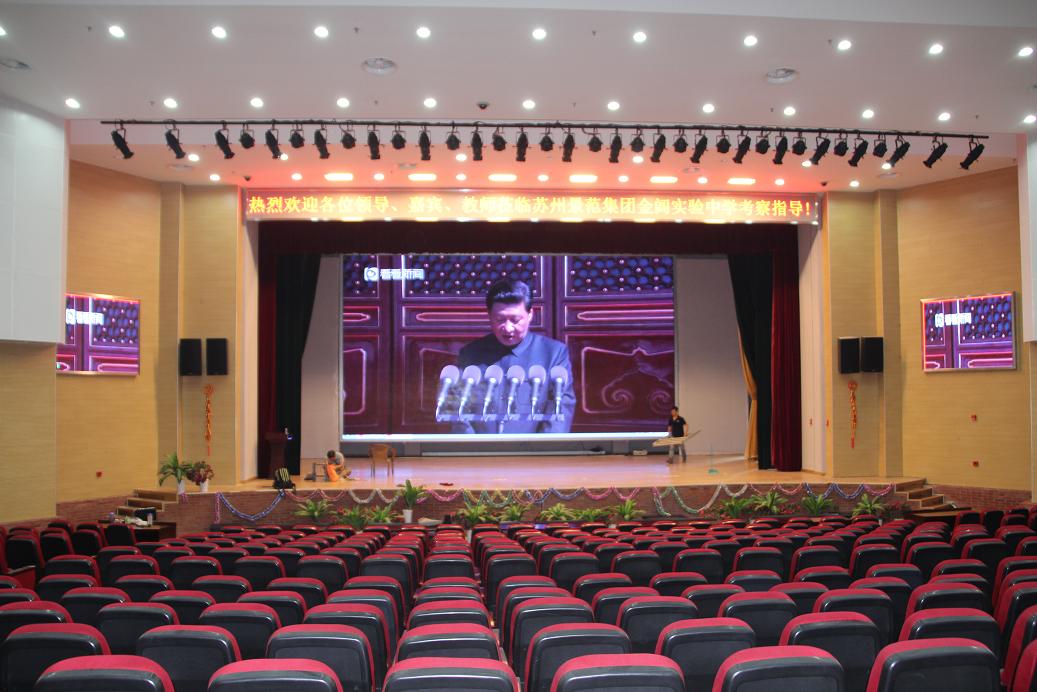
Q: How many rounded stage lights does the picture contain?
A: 15